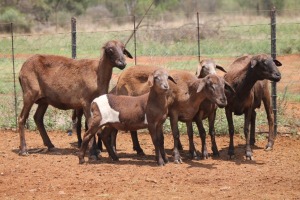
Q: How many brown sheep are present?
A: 5